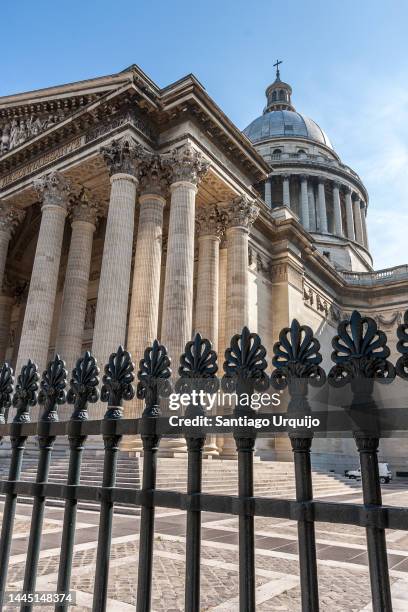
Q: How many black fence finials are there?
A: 11